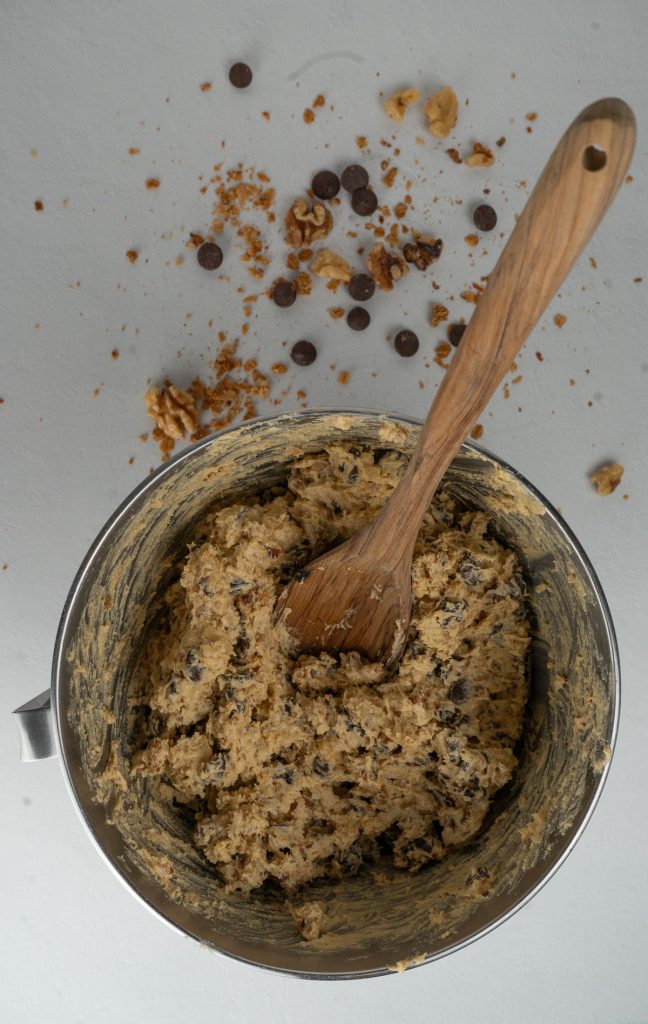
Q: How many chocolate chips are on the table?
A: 12